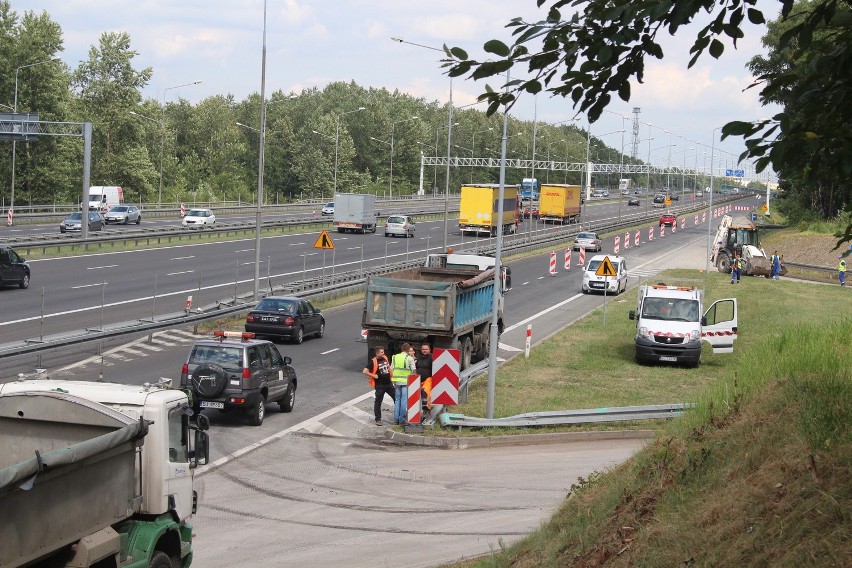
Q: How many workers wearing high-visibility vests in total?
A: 5